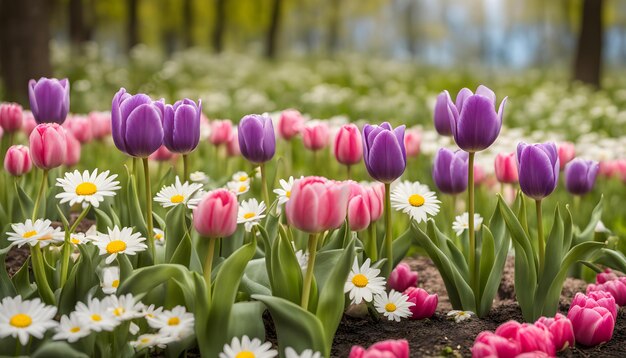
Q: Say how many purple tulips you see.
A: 10